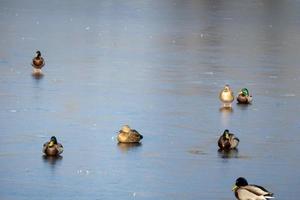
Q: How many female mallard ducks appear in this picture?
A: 2